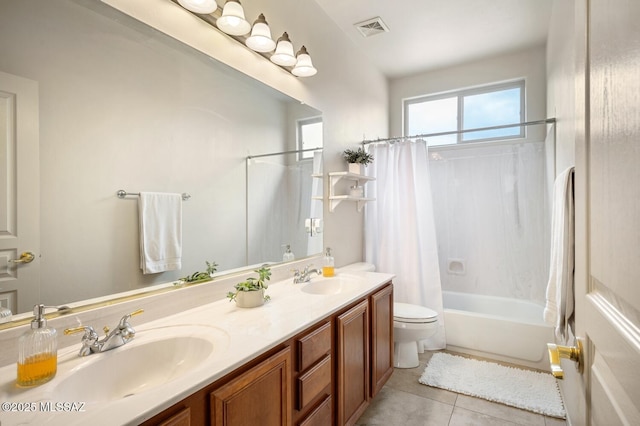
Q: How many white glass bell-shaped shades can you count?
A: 5